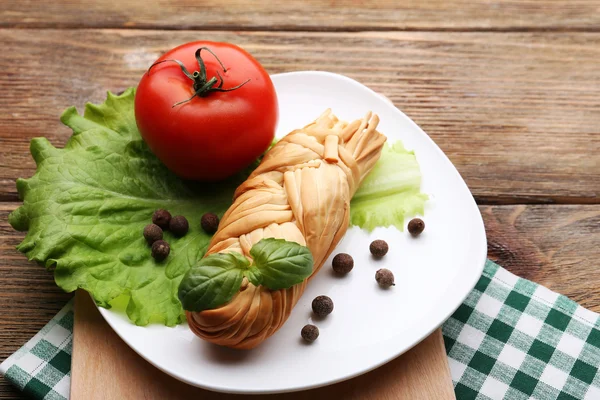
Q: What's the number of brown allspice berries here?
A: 11